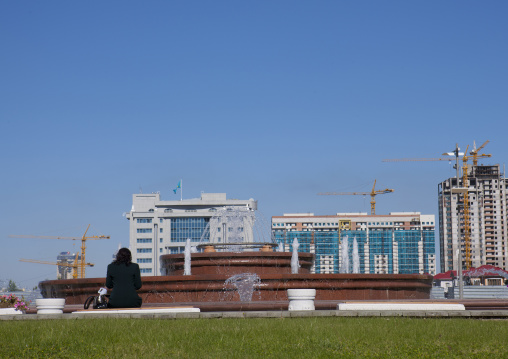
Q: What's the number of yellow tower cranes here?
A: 5